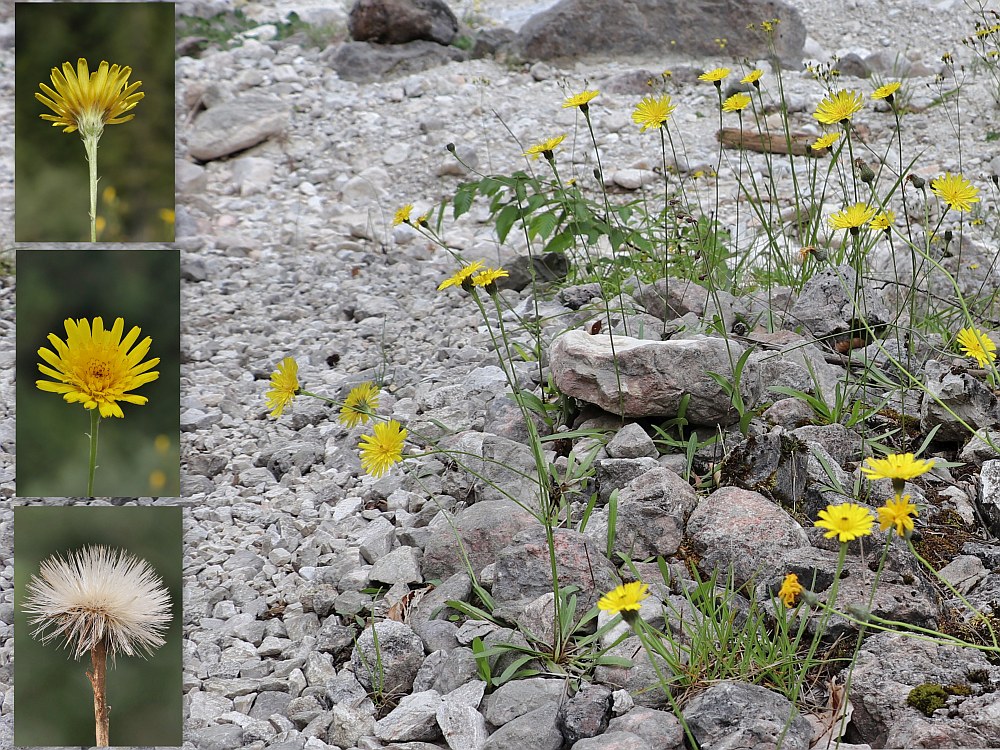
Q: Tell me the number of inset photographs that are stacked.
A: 3